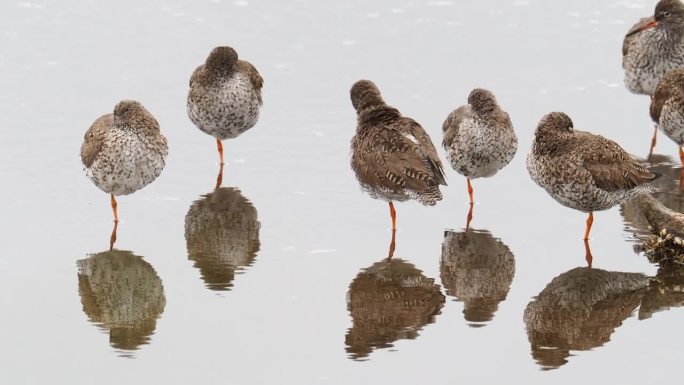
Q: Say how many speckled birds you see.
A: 7